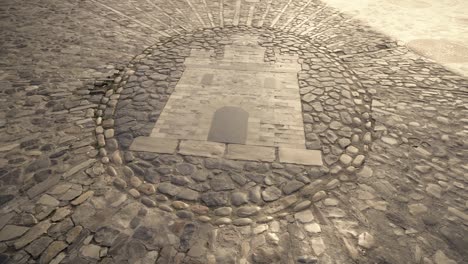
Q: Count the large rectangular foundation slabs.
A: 4